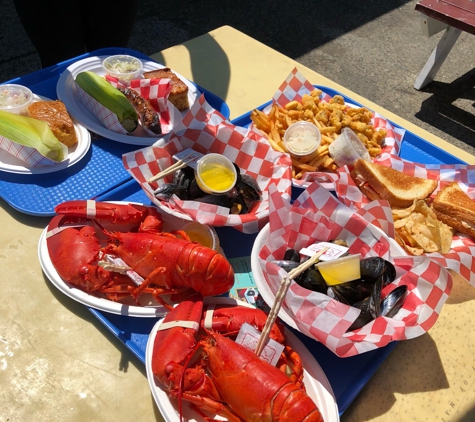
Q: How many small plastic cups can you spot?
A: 7